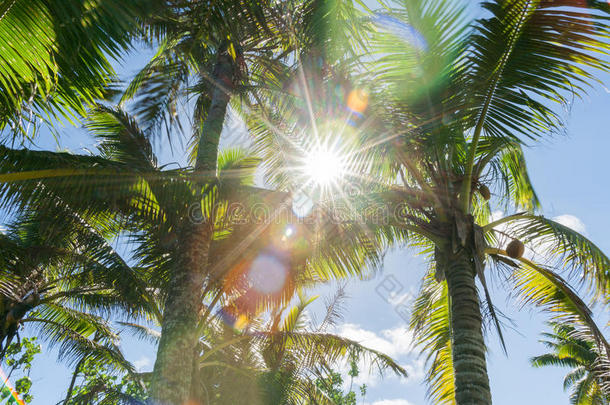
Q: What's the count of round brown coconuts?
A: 2